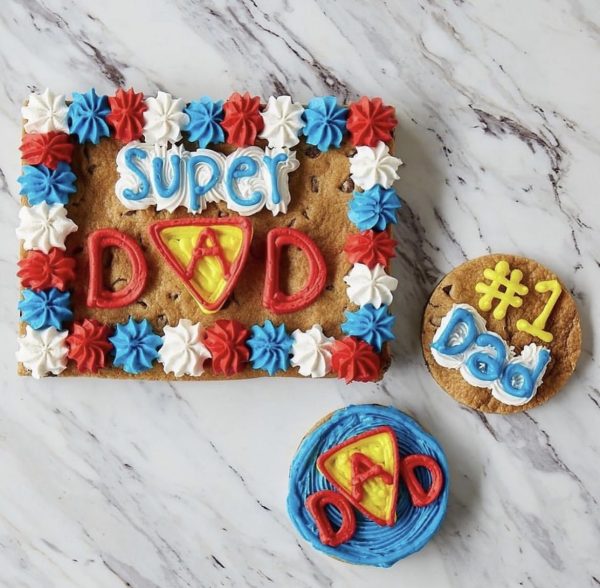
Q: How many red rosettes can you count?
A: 9